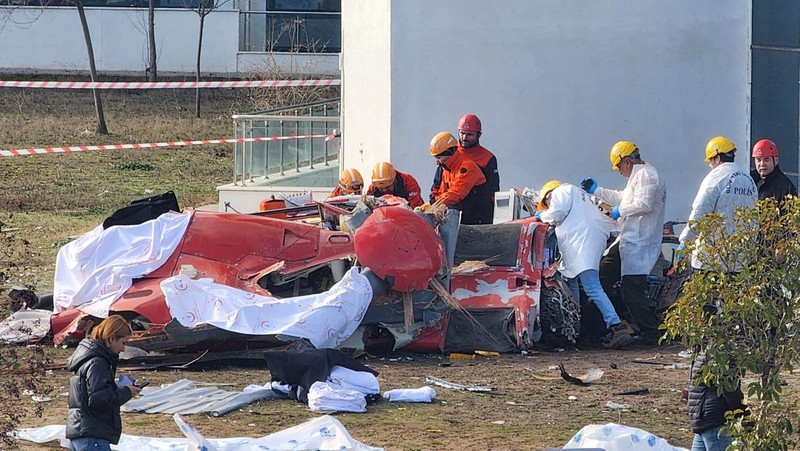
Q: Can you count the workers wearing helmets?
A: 8